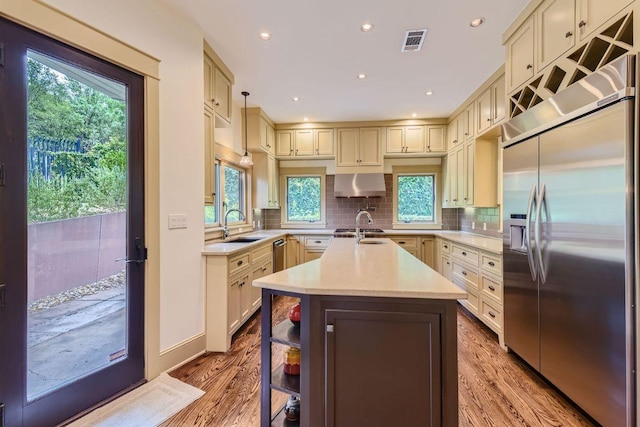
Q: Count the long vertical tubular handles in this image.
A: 2